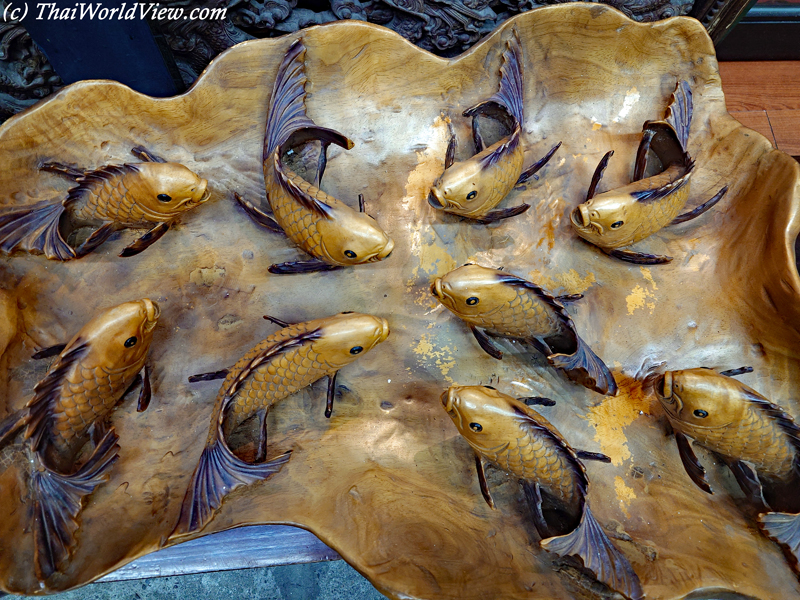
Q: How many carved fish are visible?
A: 9